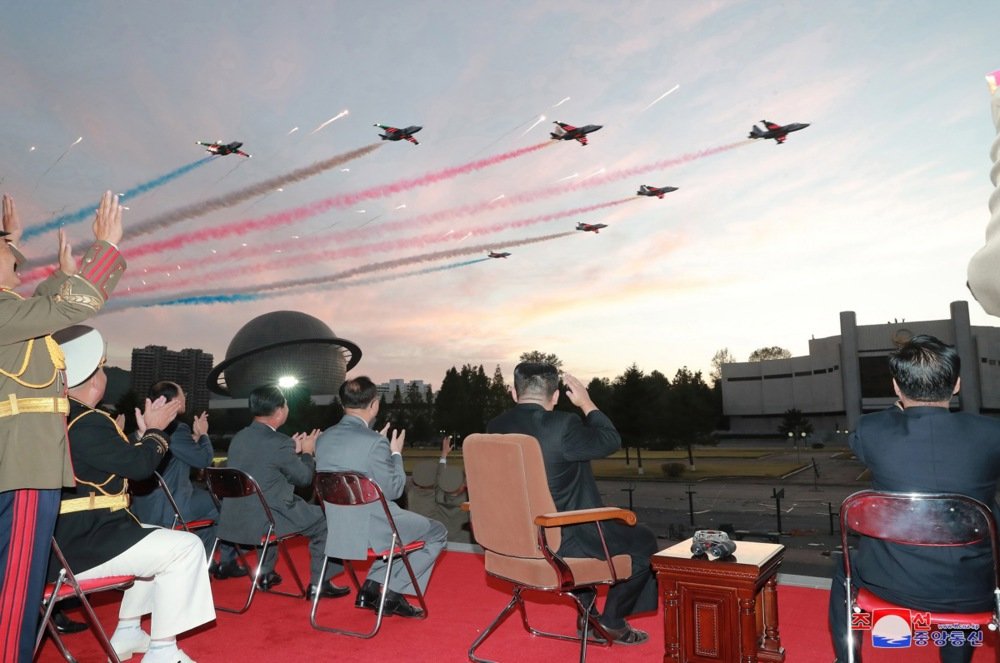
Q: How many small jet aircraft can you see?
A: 7